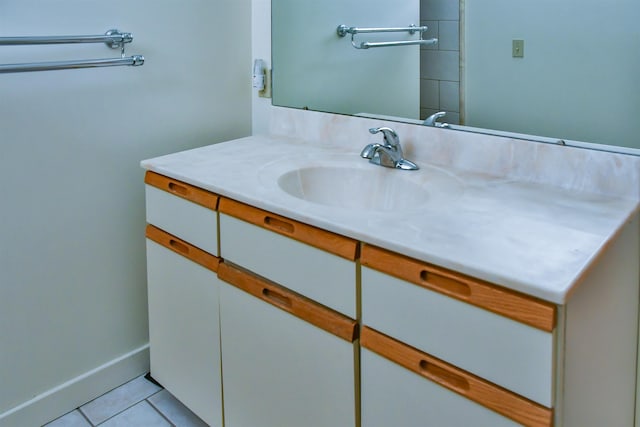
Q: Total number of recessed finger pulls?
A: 6